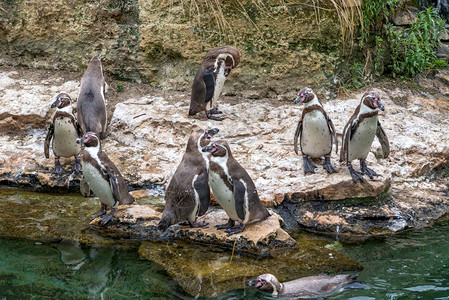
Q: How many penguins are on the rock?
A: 8